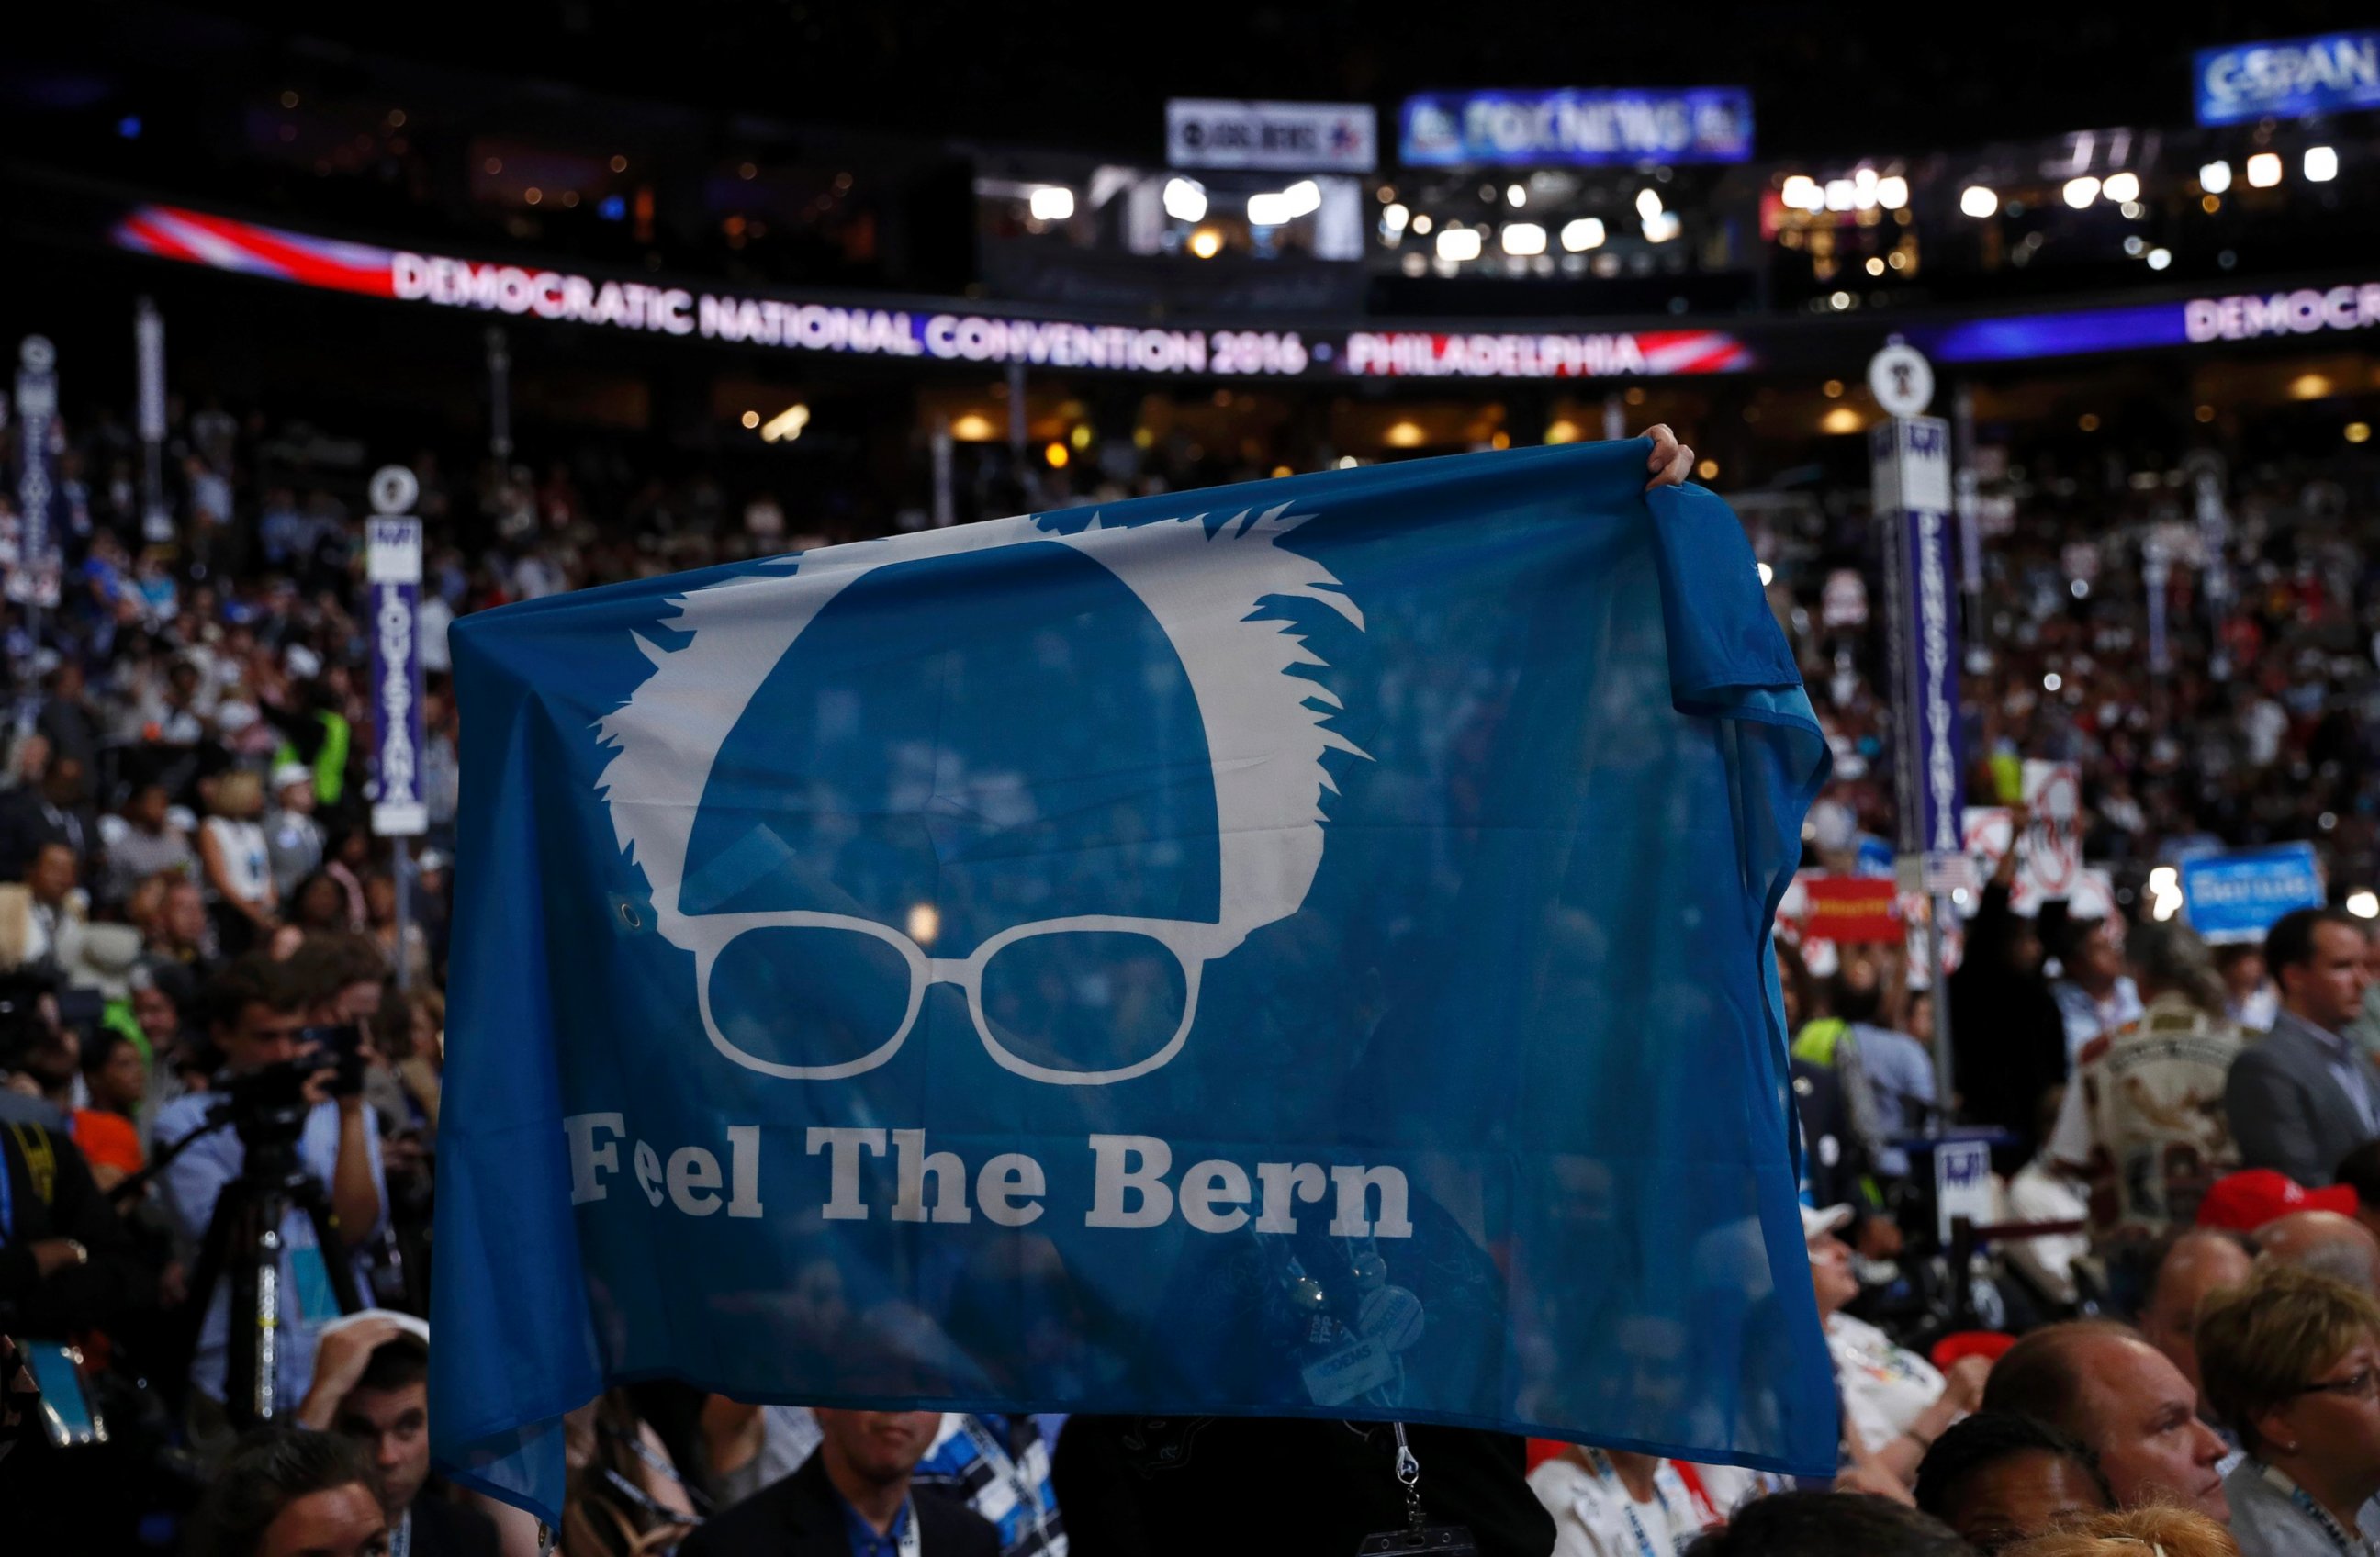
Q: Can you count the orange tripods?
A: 0